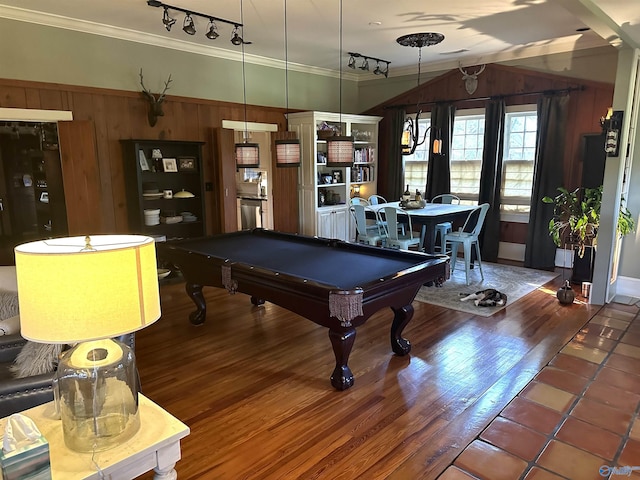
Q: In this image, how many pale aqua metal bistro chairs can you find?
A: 6